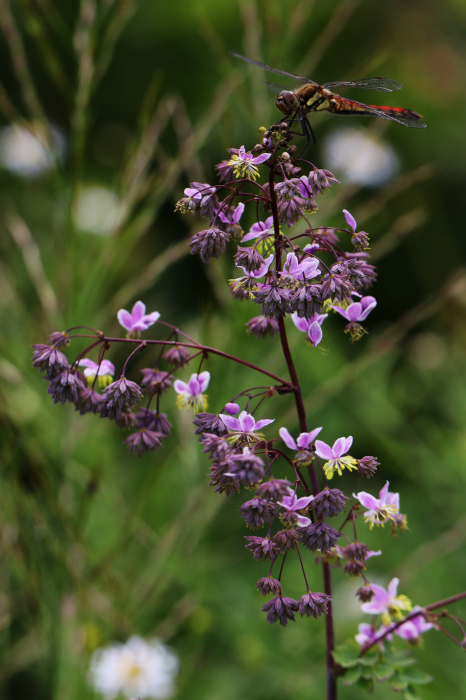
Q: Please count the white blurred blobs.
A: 4